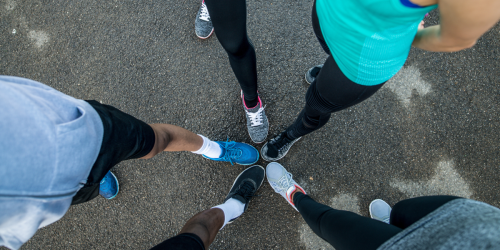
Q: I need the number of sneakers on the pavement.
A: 9